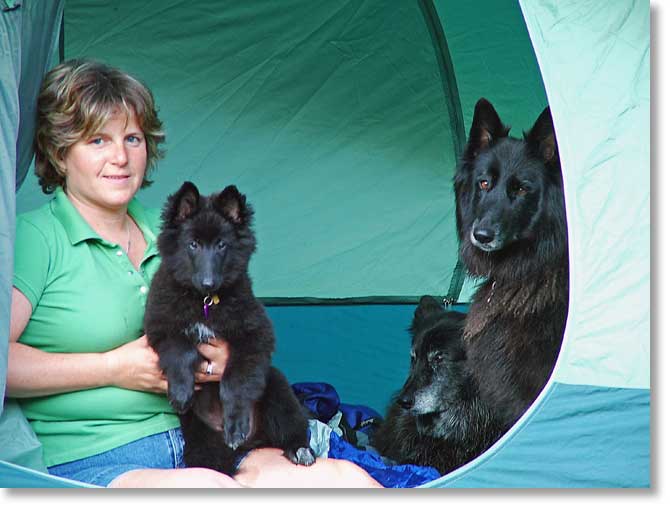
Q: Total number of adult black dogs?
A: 2